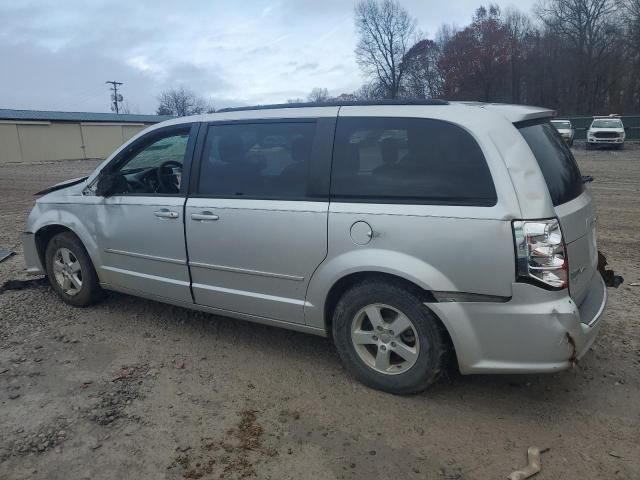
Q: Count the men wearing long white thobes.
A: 0